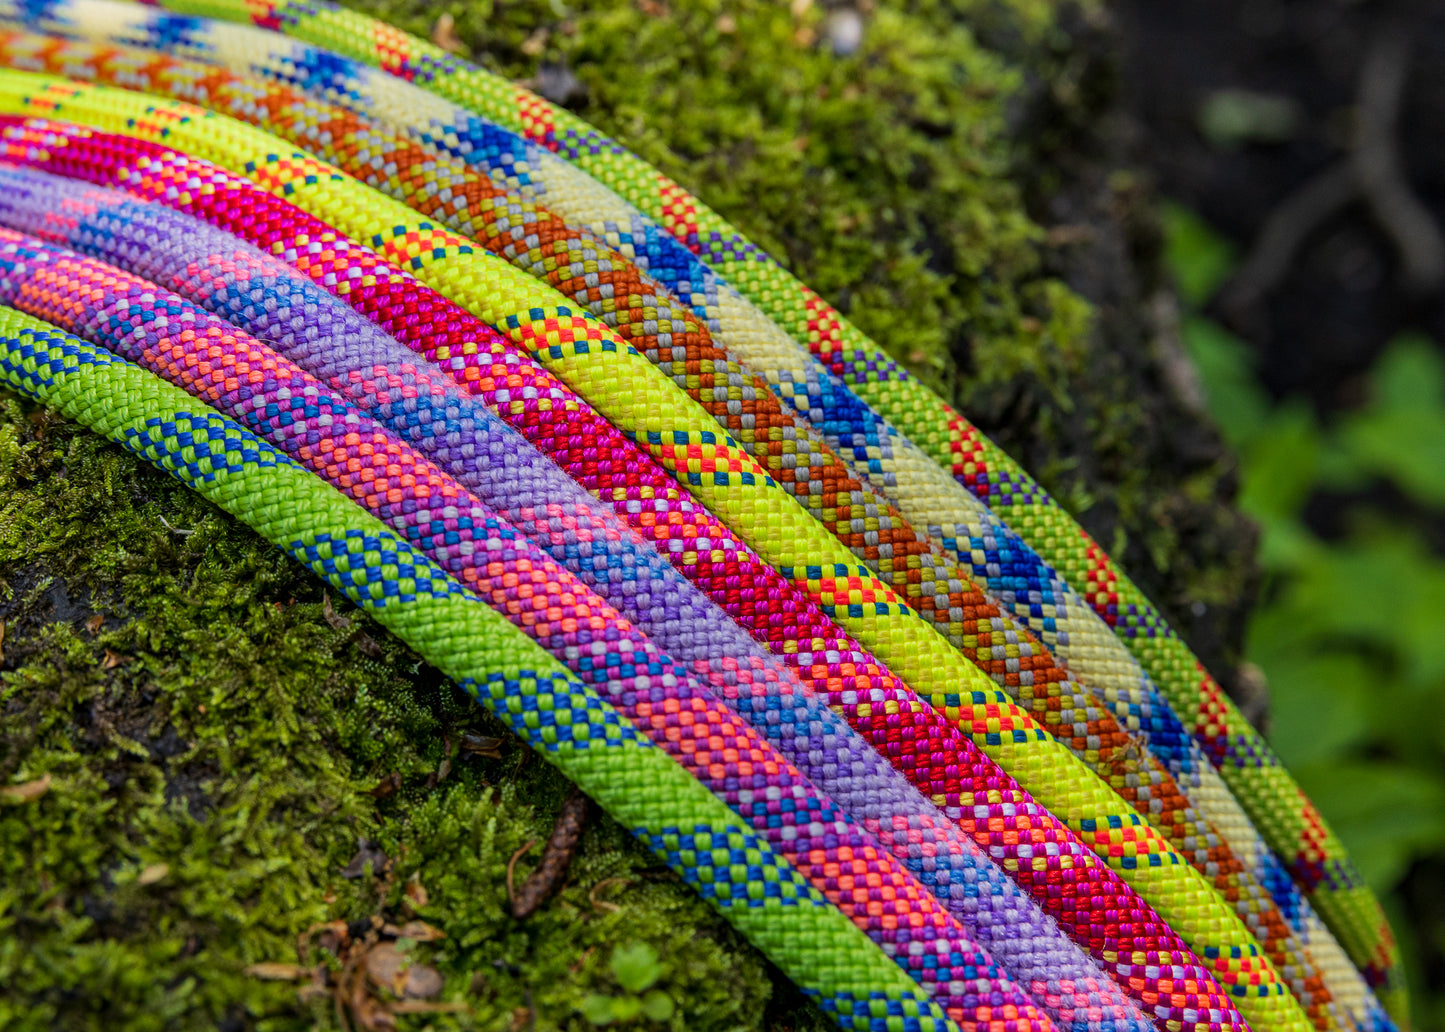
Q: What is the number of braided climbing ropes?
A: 8